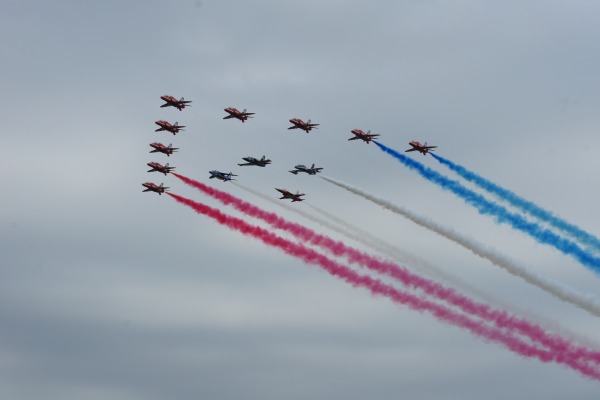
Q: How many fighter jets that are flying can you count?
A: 13